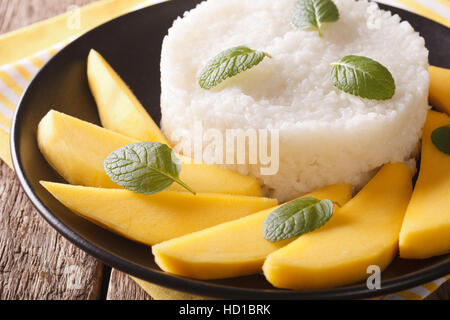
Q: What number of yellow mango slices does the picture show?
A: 7